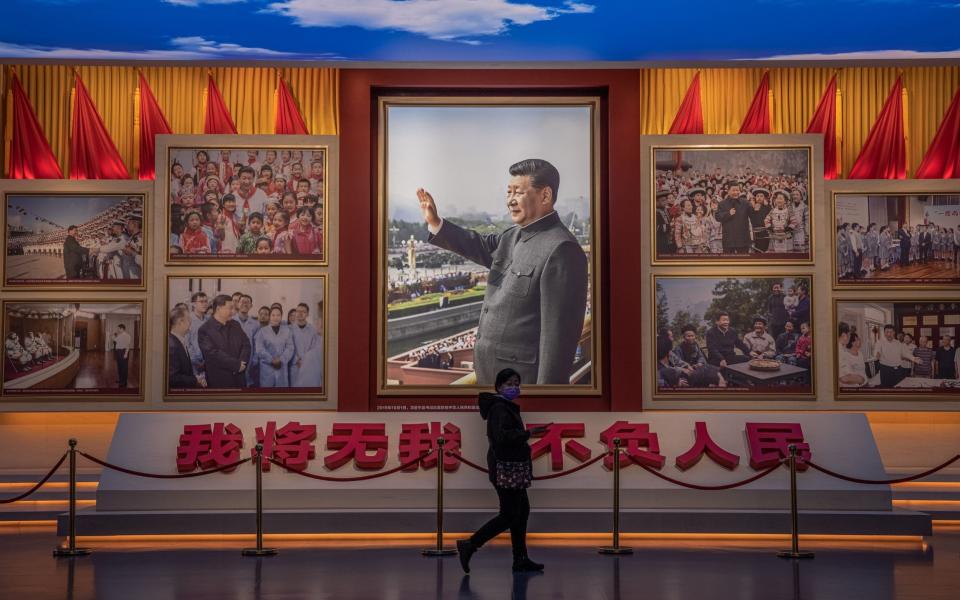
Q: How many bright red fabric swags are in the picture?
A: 10